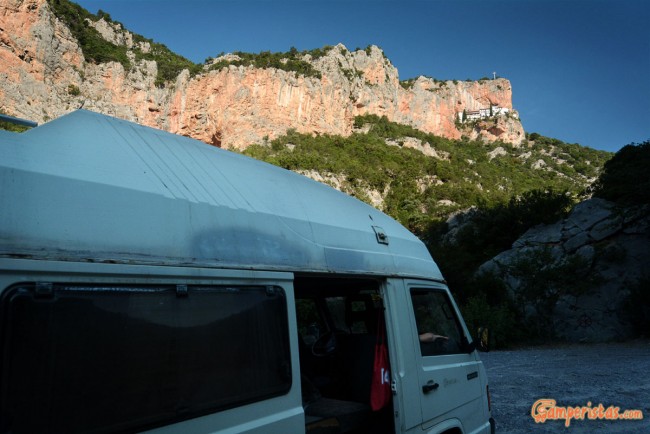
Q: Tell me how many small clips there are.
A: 3